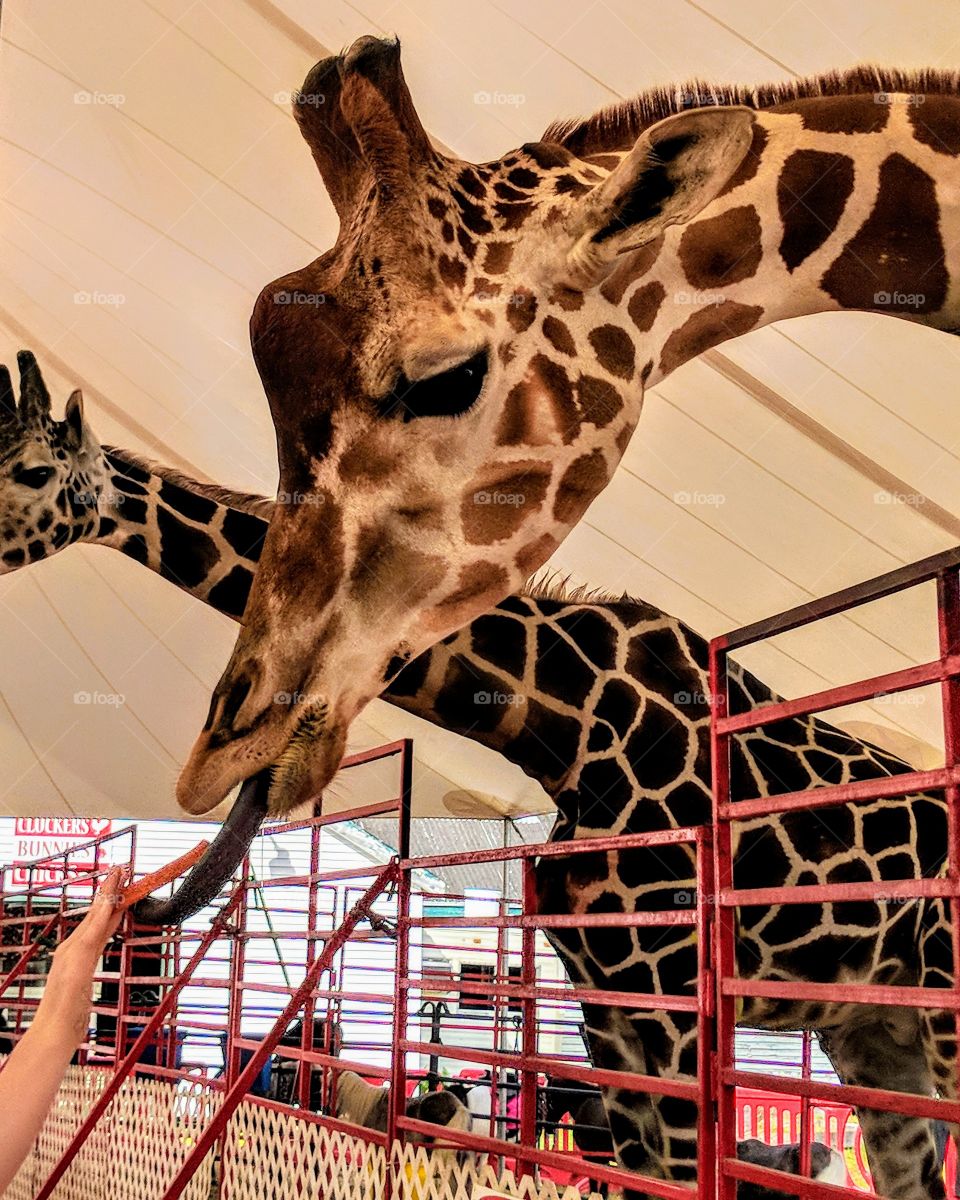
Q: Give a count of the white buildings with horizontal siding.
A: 1